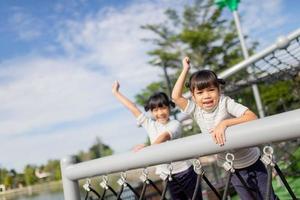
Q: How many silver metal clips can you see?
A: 8